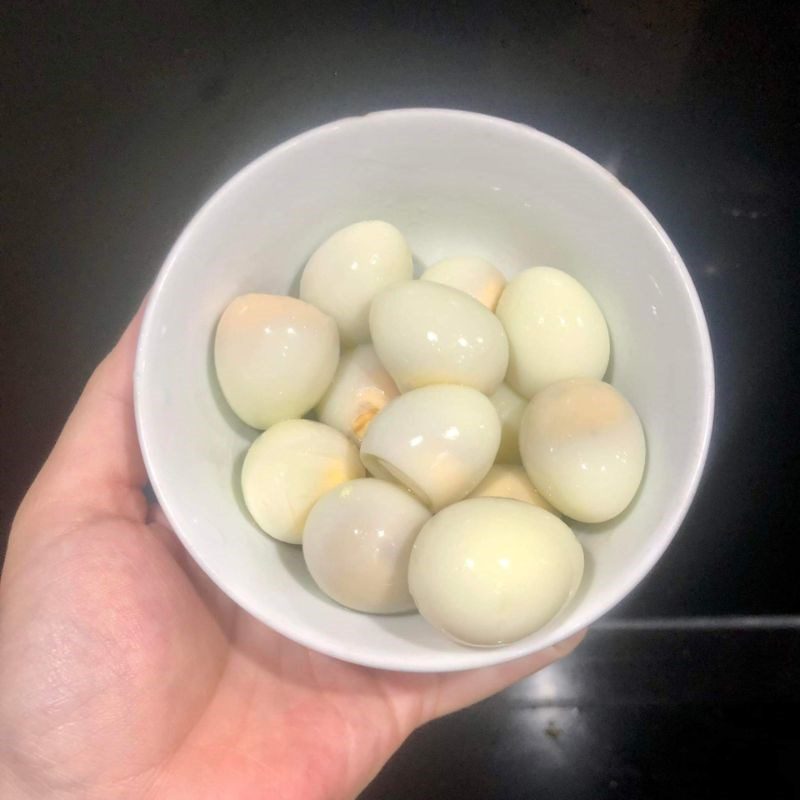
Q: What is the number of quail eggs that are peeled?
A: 13